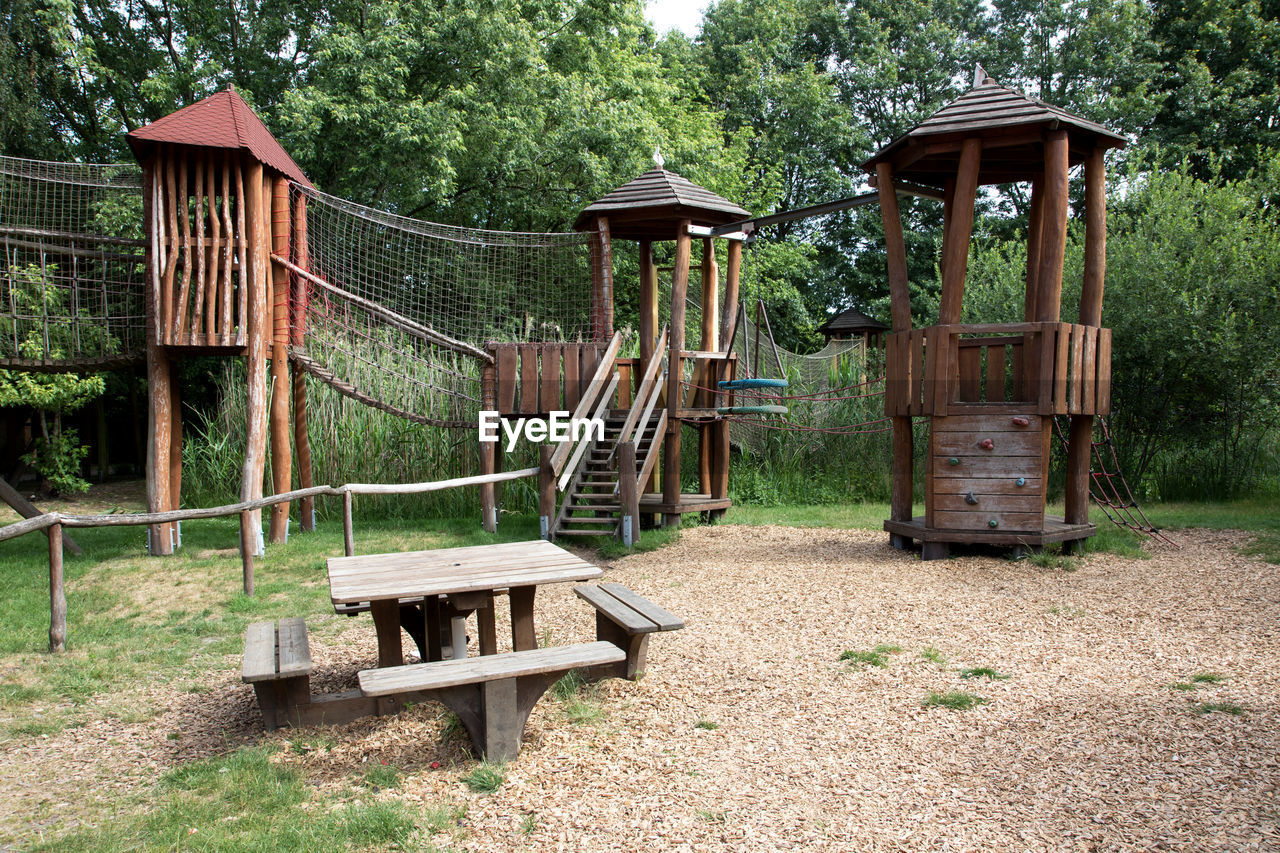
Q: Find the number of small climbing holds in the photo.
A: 6